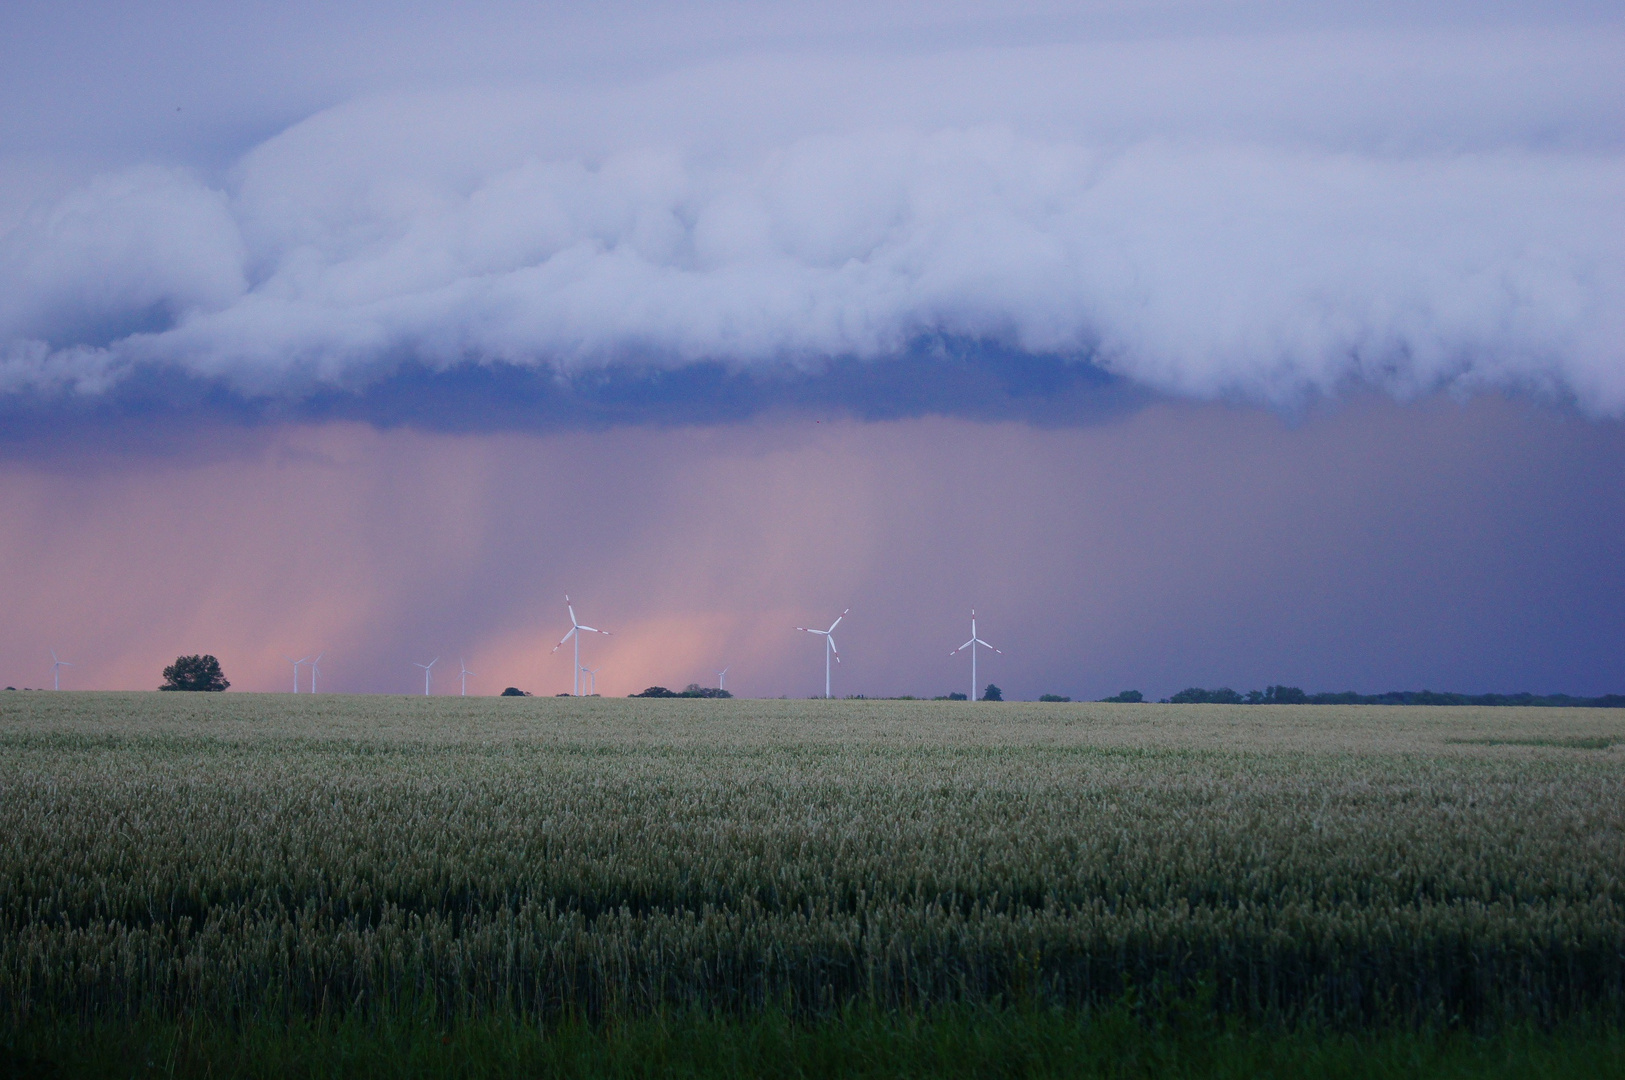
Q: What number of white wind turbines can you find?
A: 11